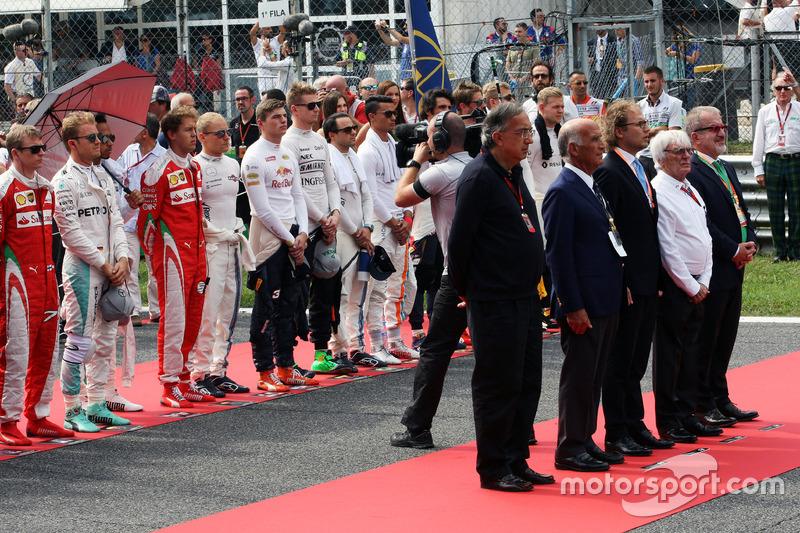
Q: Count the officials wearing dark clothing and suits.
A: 4